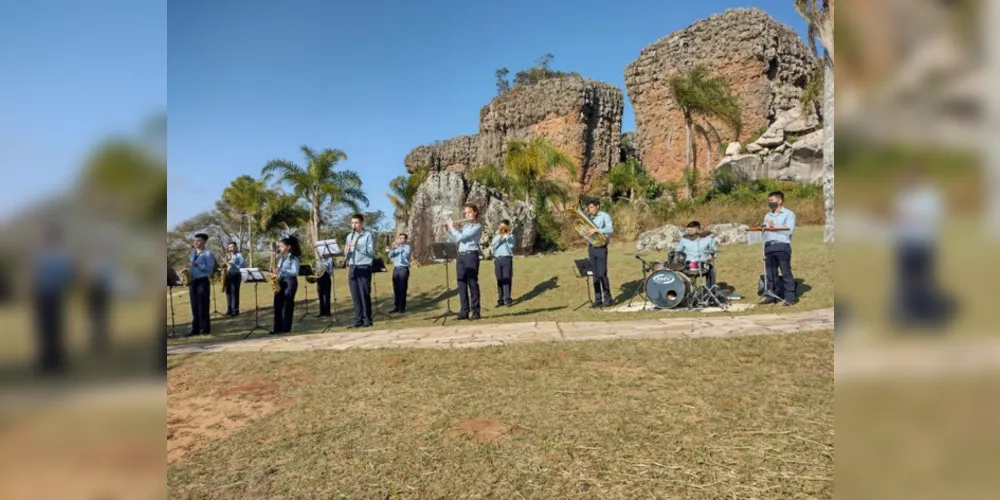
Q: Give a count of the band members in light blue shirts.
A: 11